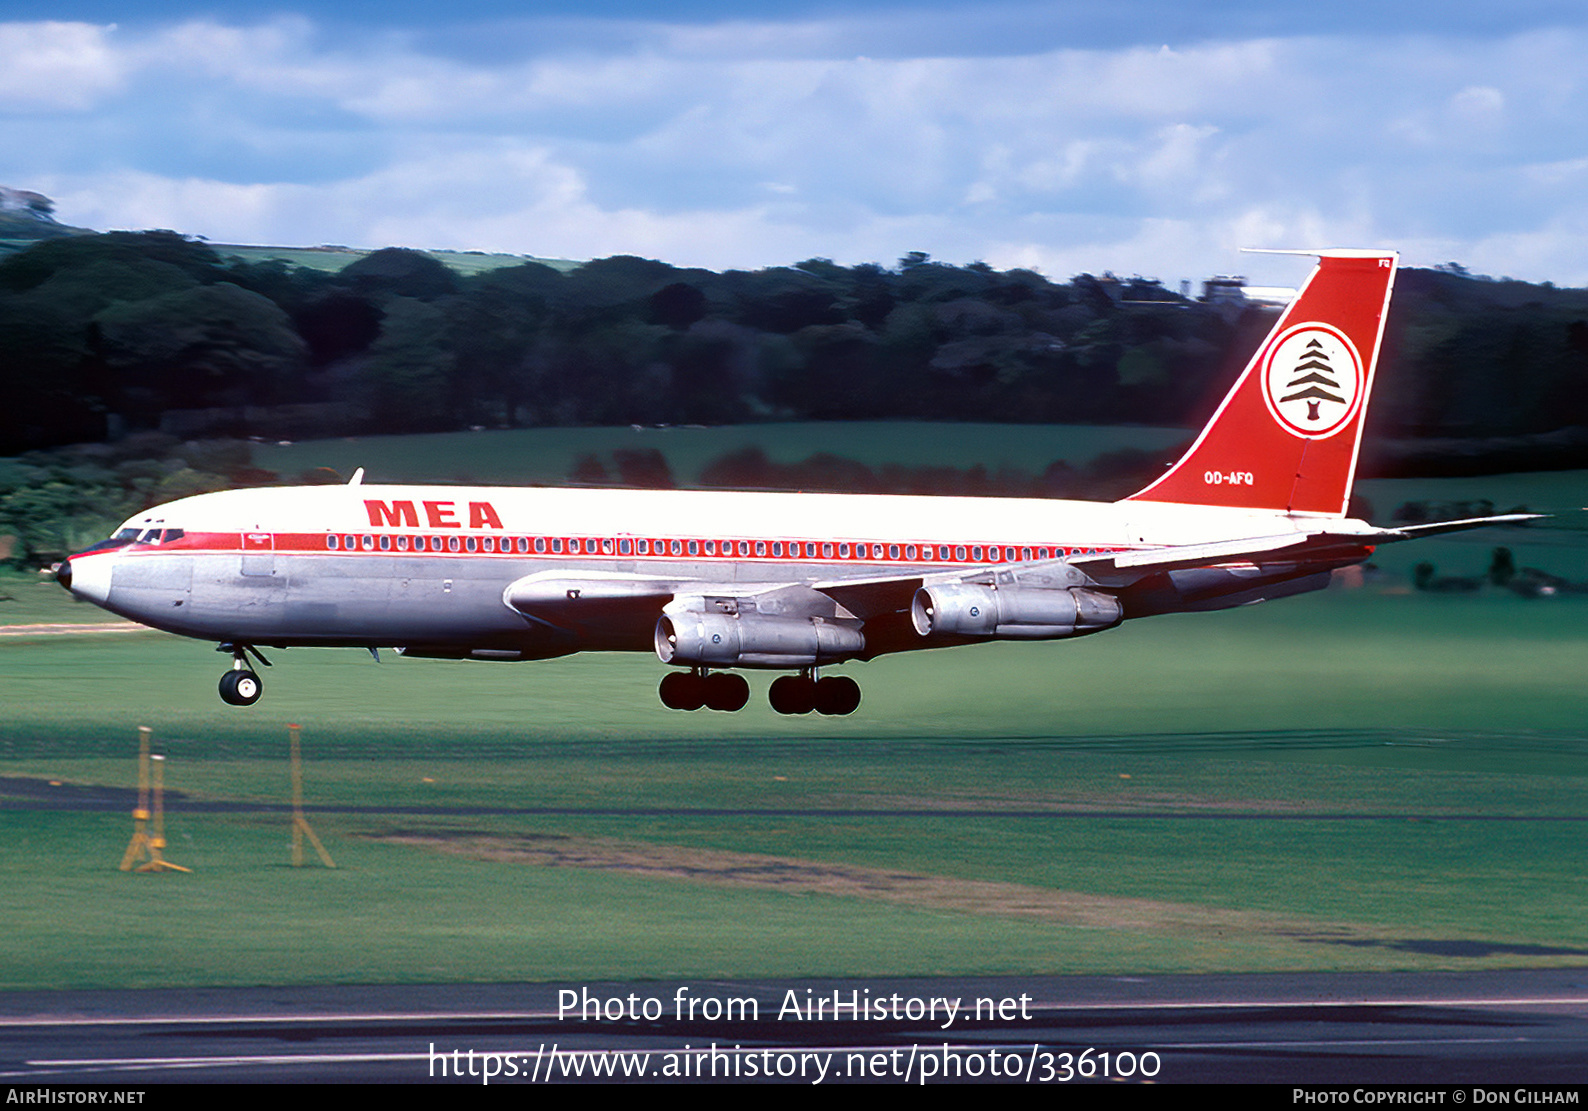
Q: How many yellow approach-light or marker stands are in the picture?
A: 3